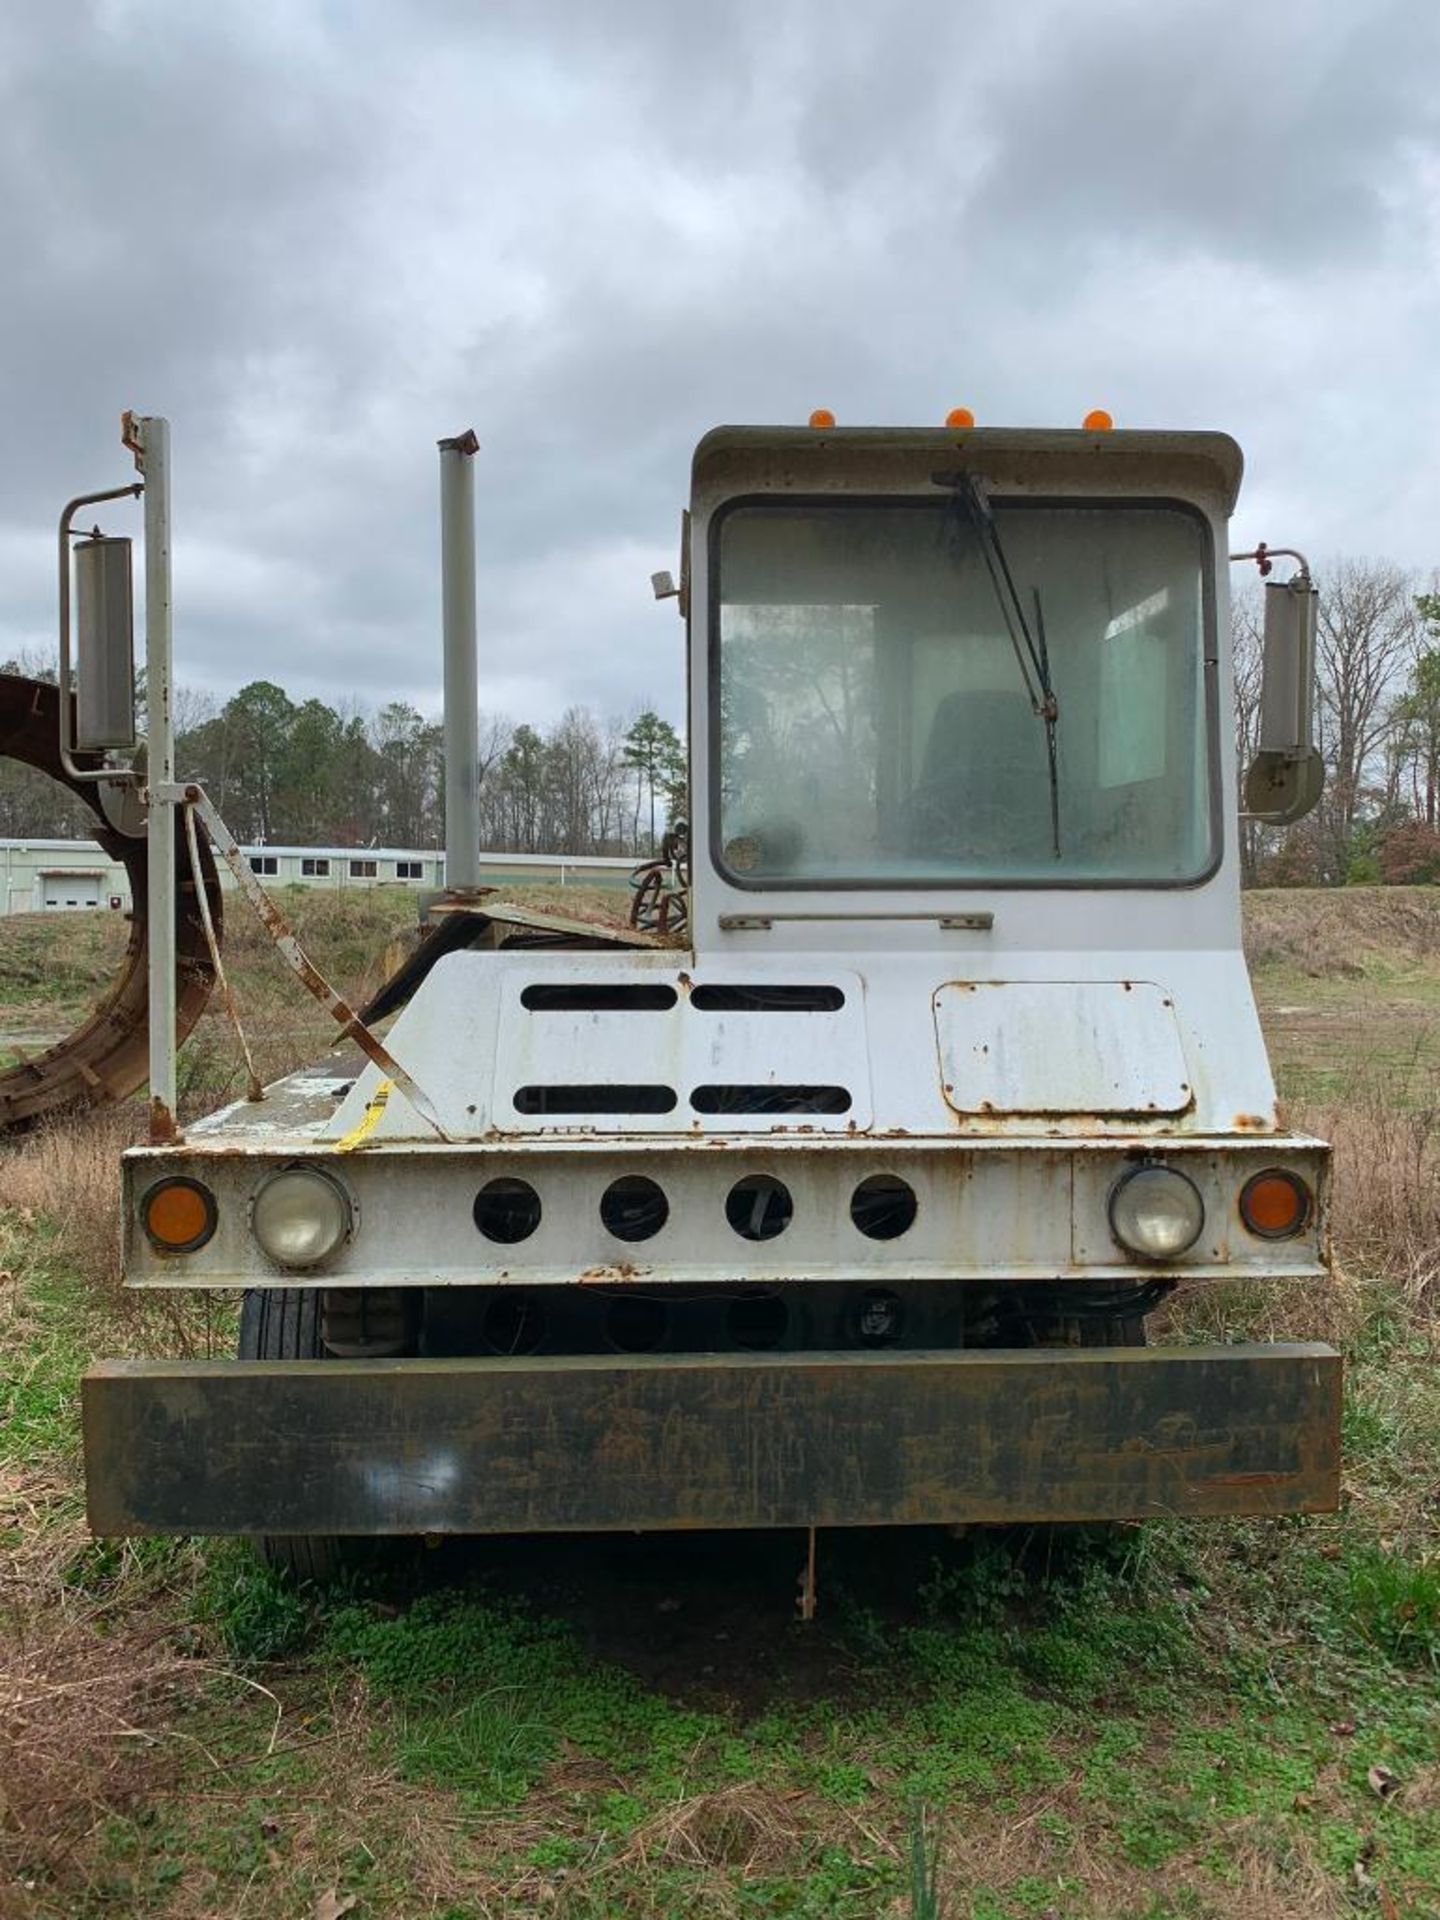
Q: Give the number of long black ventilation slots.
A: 4